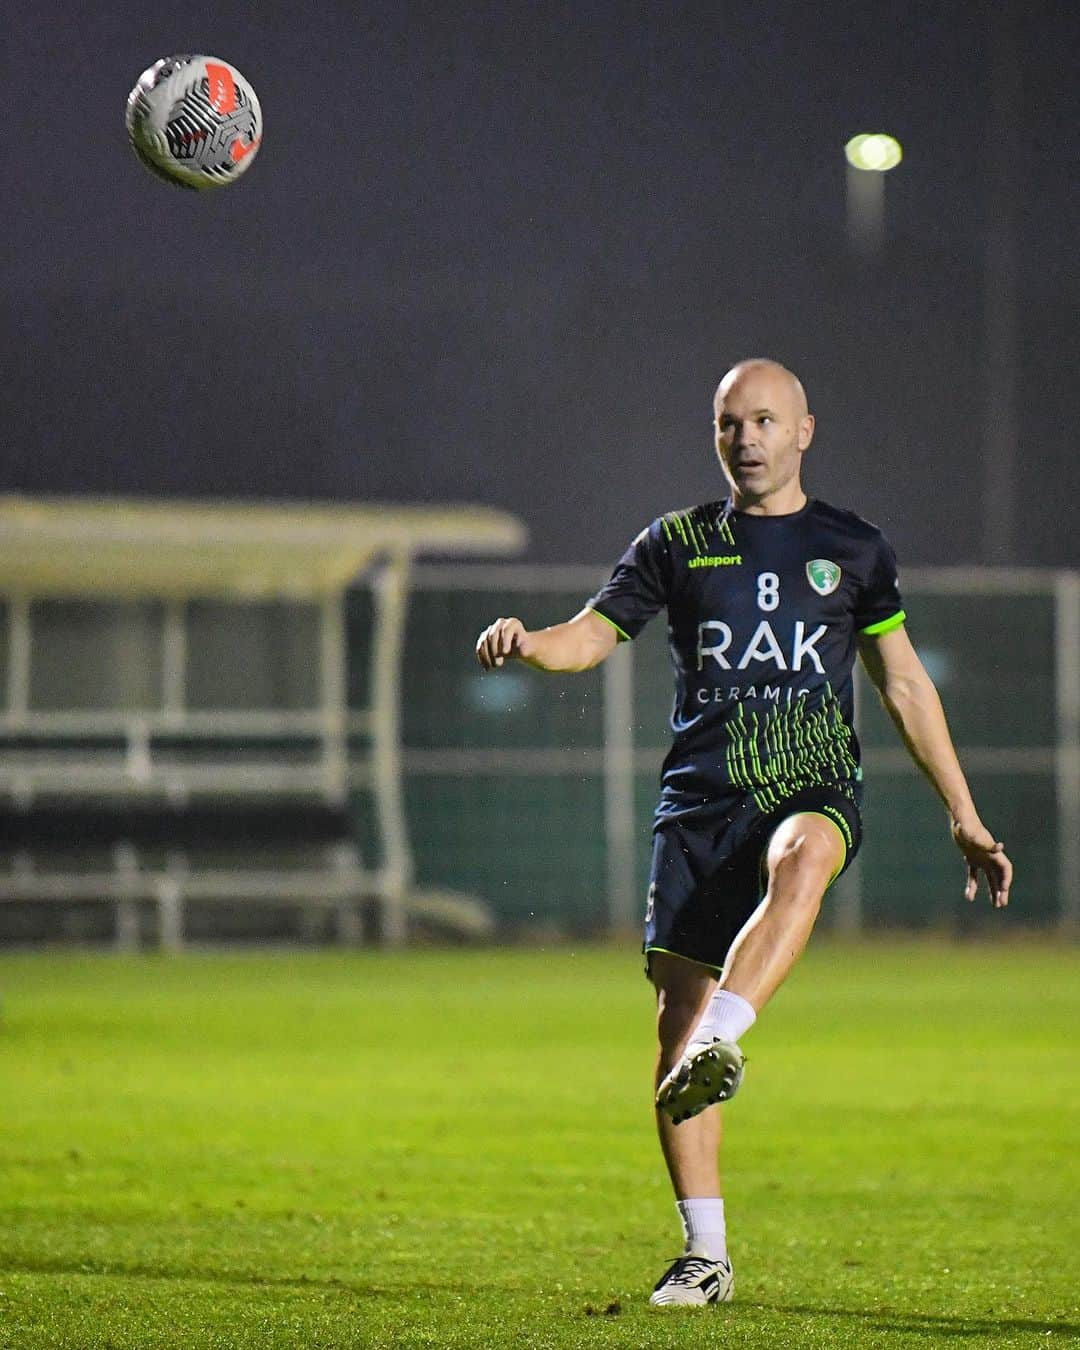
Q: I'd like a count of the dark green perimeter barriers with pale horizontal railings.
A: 1